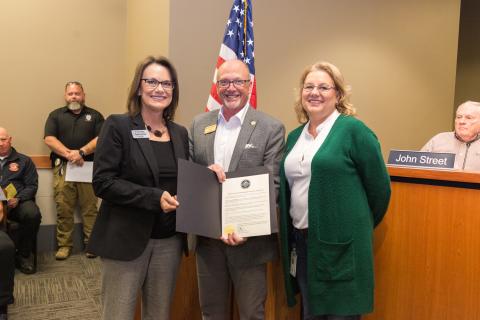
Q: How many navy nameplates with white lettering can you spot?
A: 1